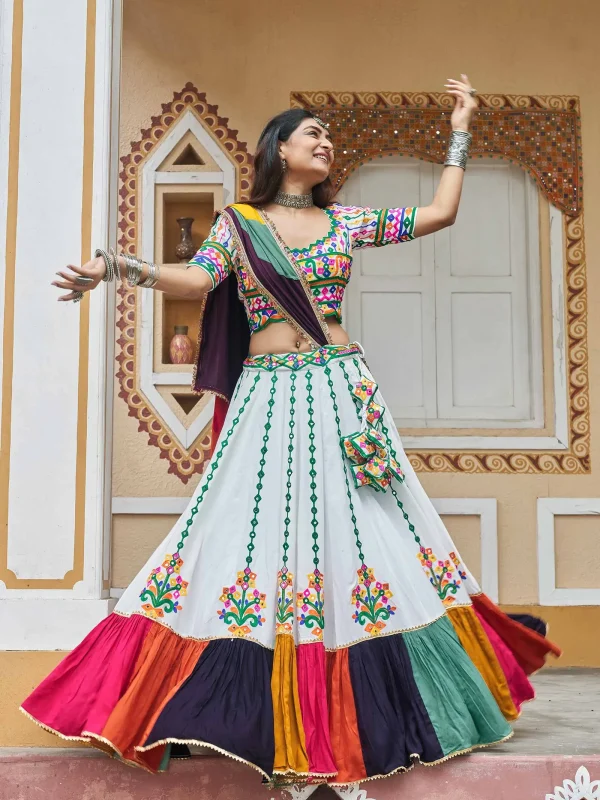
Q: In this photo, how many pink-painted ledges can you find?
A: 1